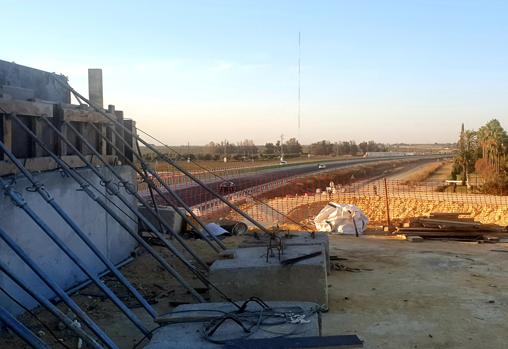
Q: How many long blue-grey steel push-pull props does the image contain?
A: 11